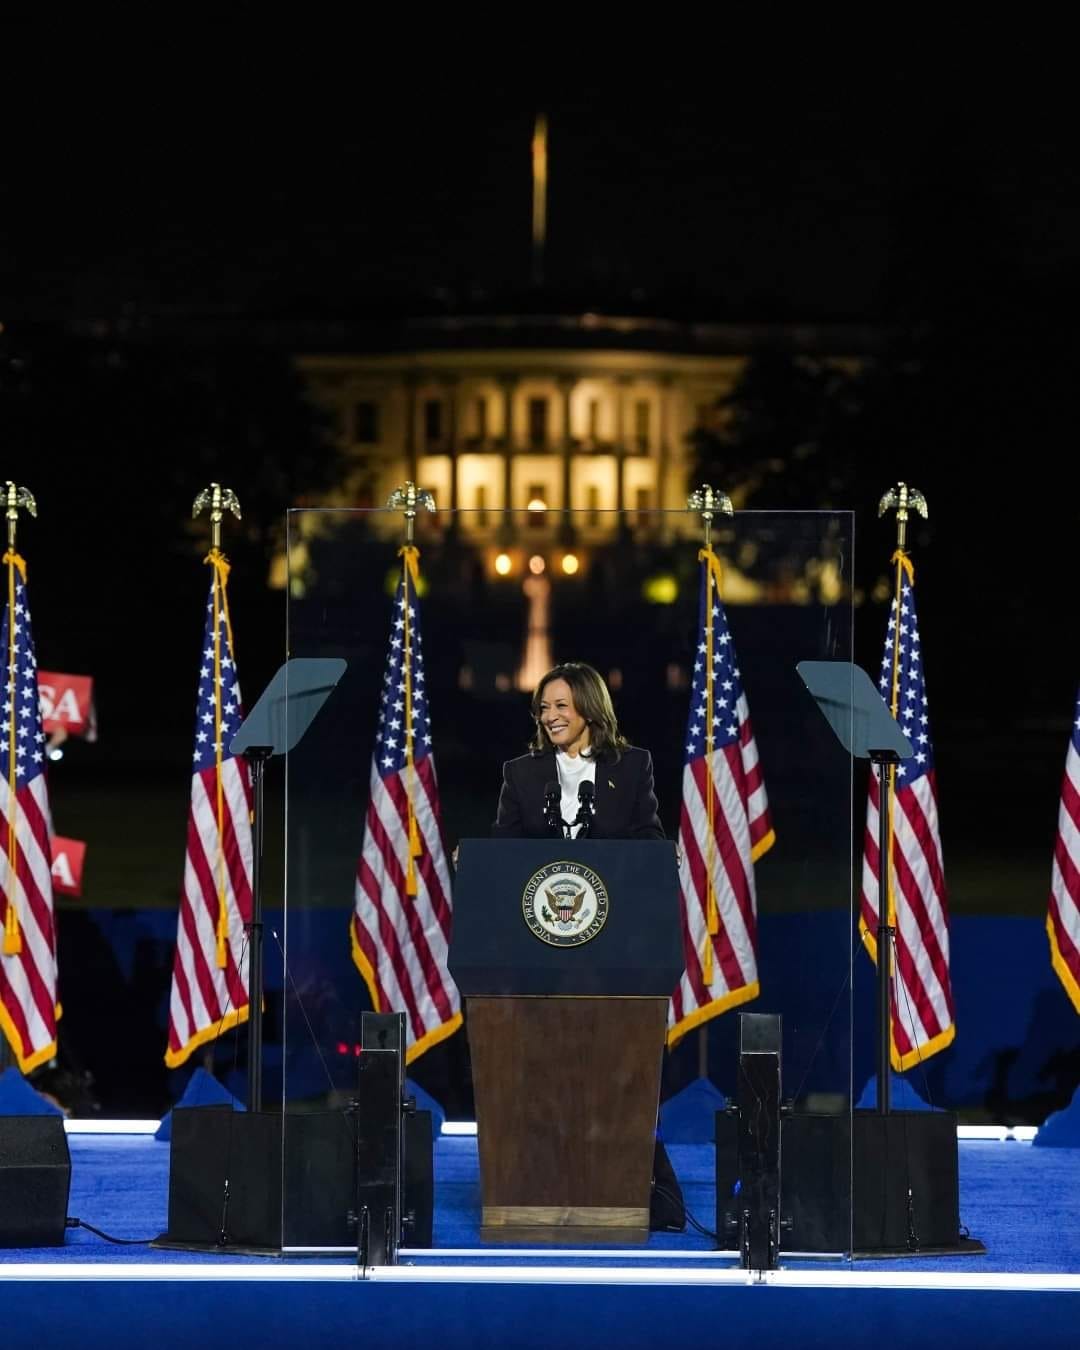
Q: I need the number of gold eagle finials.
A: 5